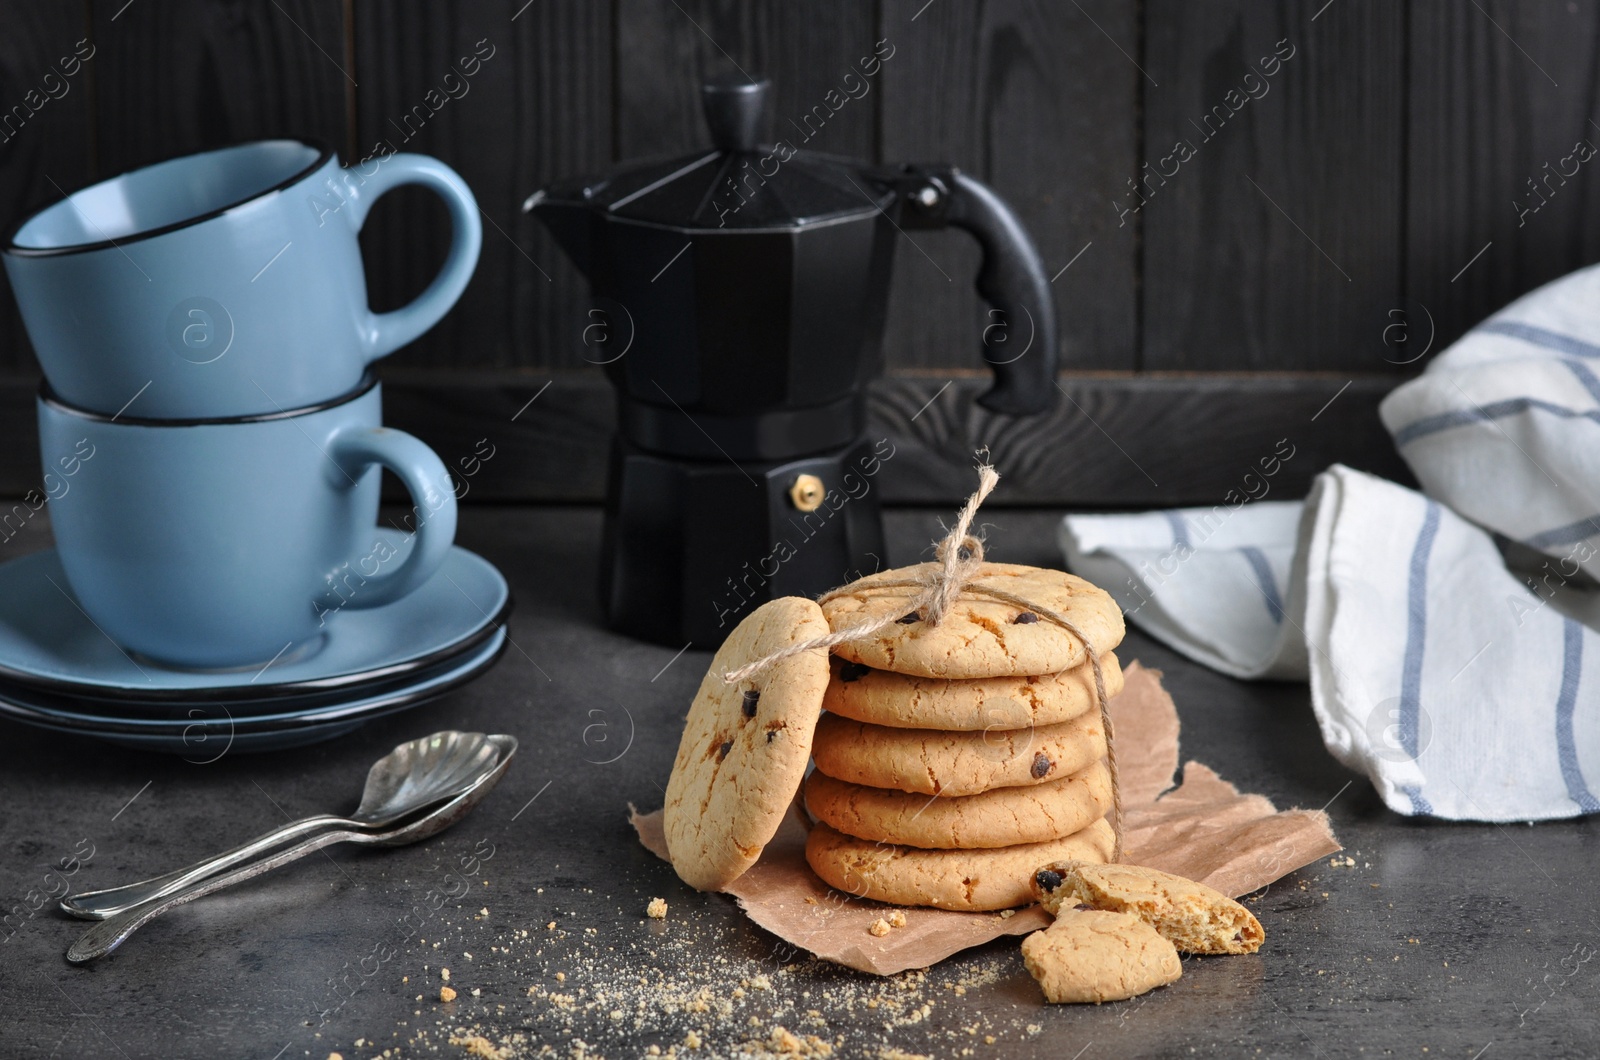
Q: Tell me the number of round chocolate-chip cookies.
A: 6